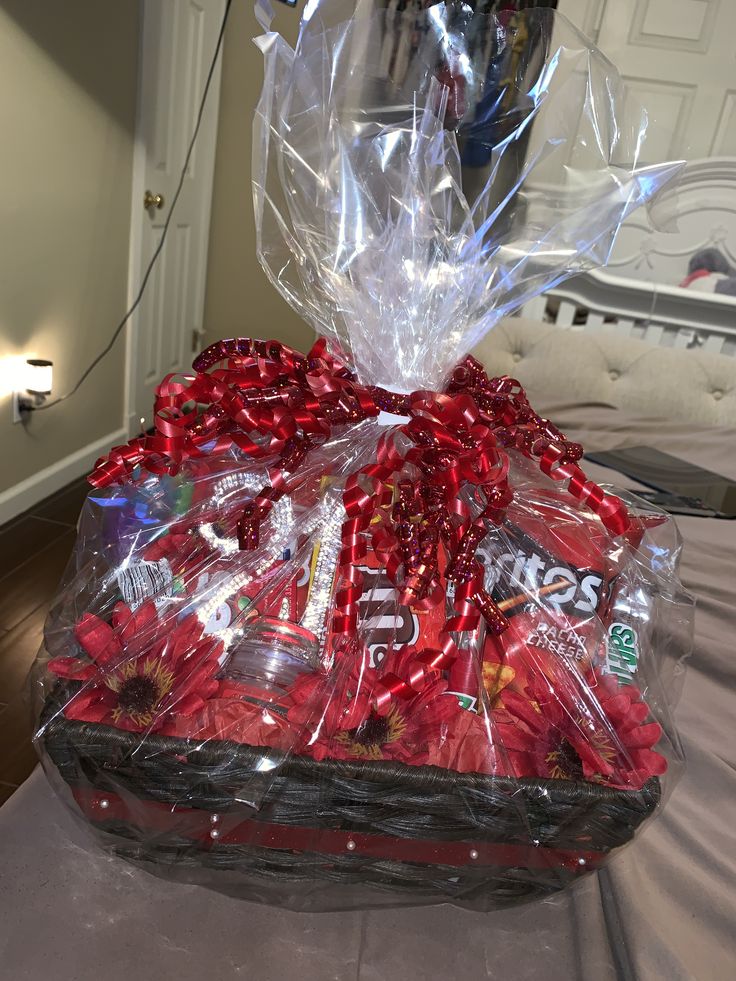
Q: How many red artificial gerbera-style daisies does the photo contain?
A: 3